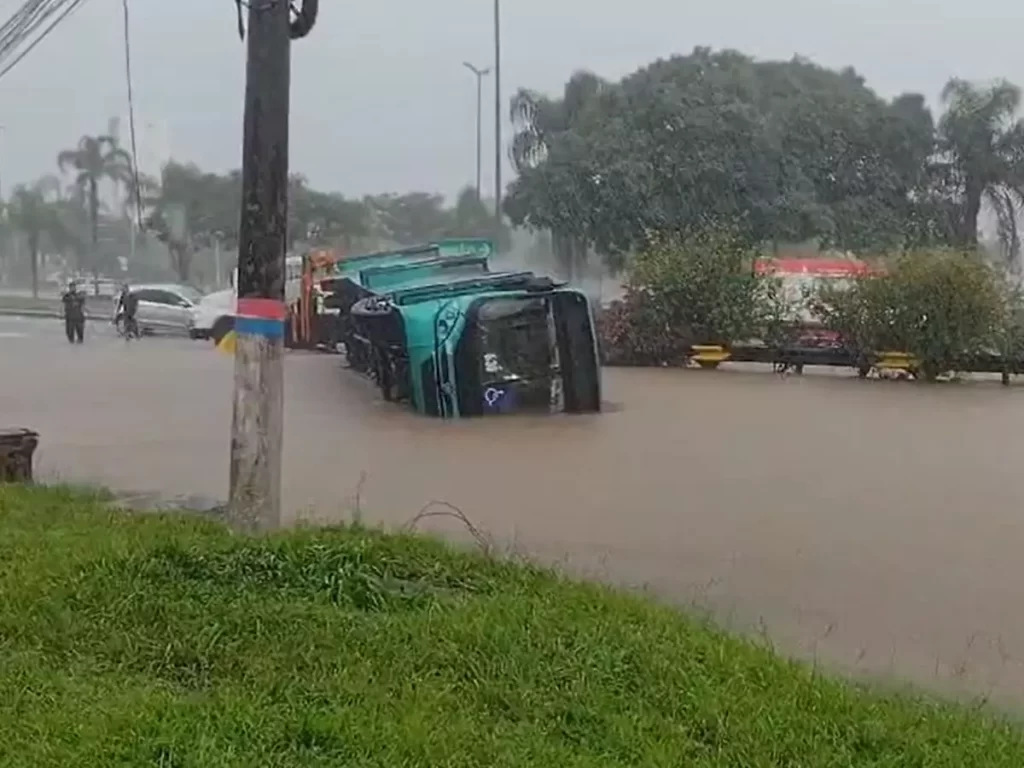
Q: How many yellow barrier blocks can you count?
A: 2